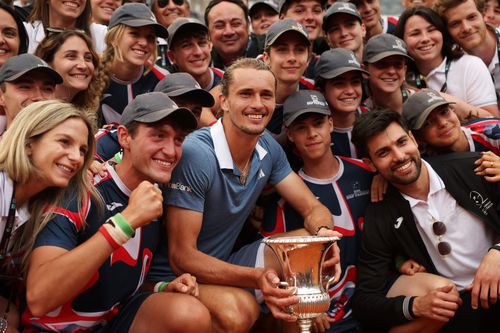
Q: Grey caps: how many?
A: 12